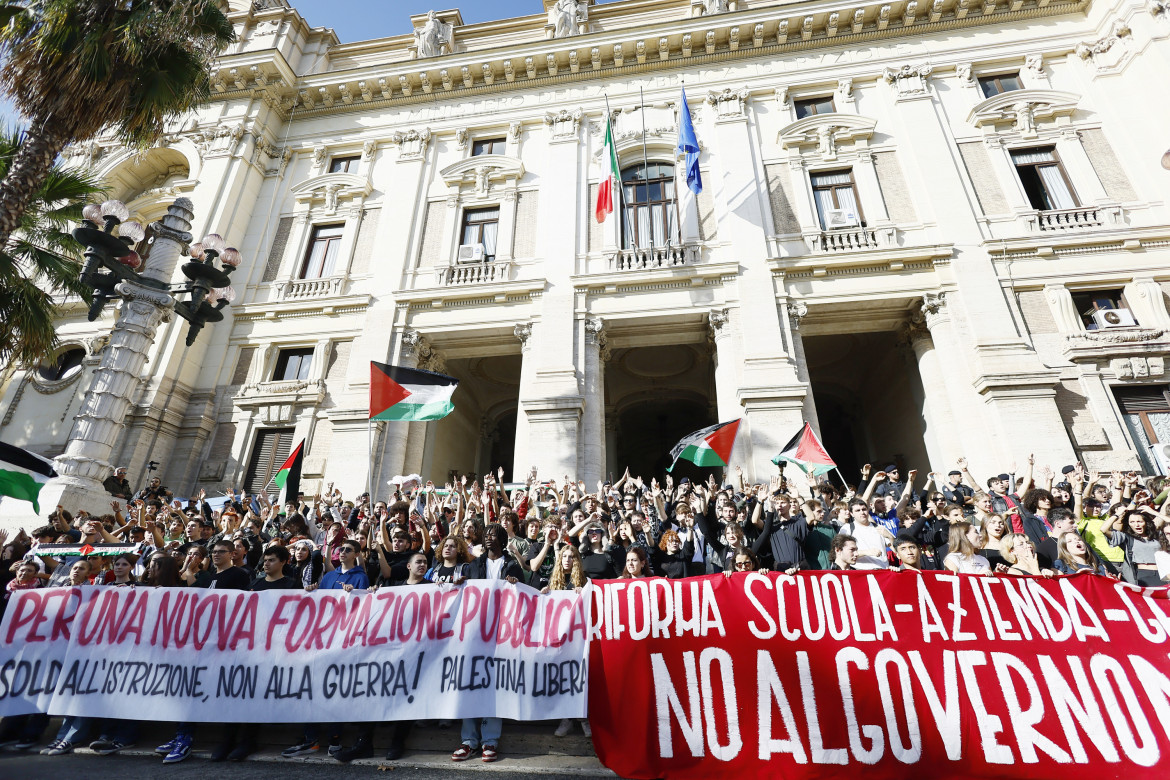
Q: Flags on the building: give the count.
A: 2